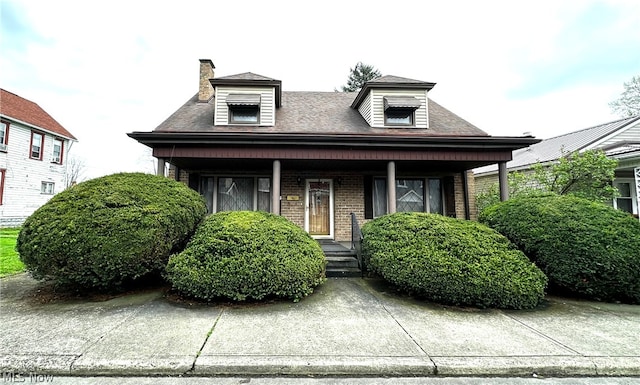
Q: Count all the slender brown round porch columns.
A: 4